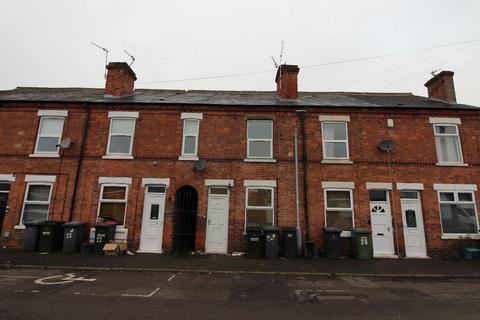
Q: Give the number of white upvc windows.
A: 11